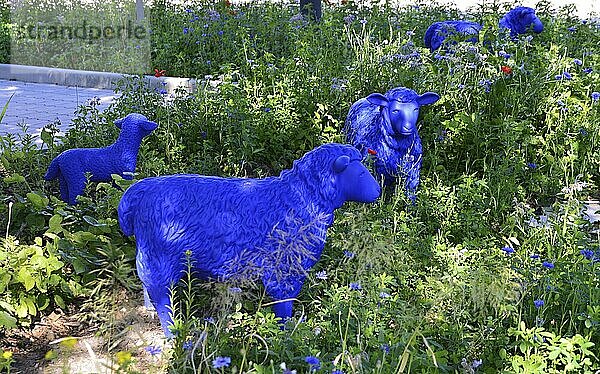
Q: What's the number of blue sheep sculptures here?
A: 4